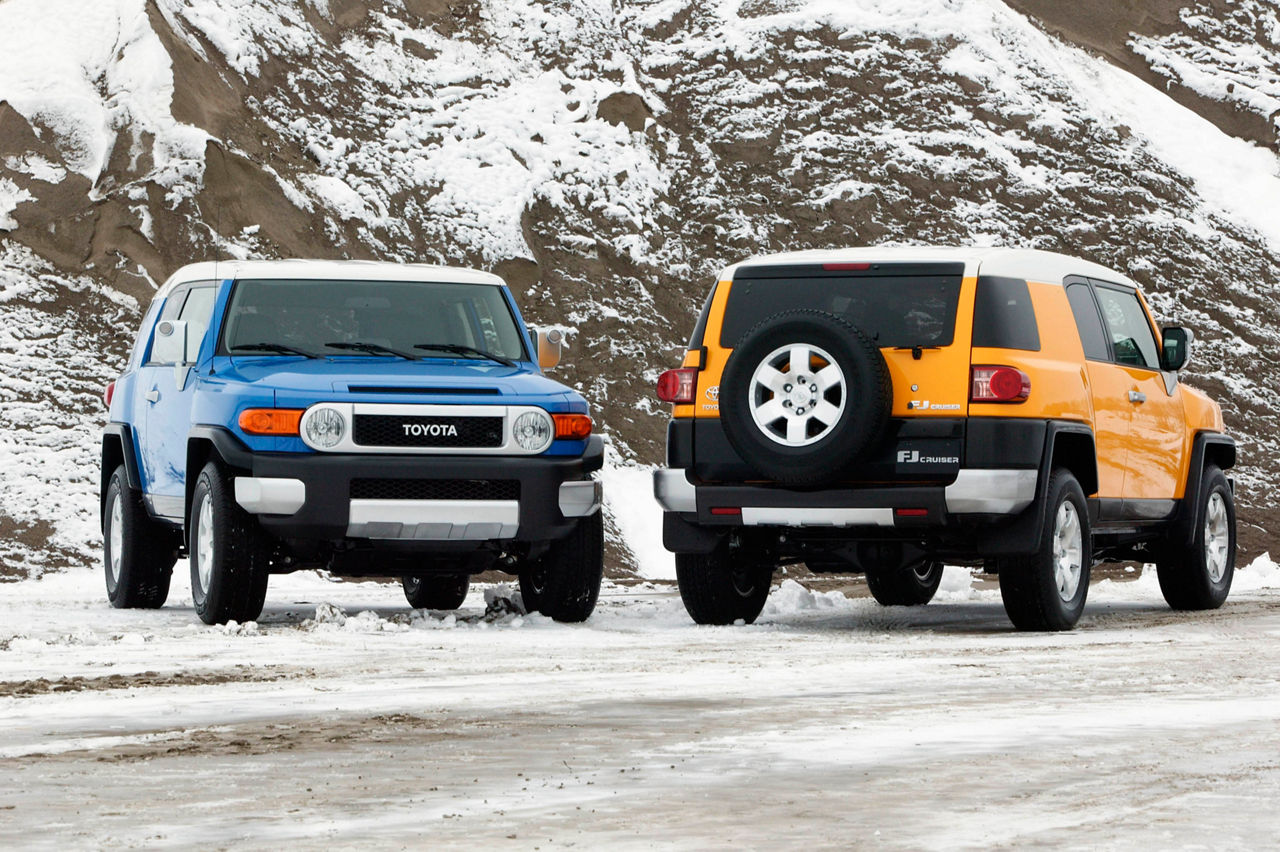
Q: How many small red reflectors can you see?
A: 2